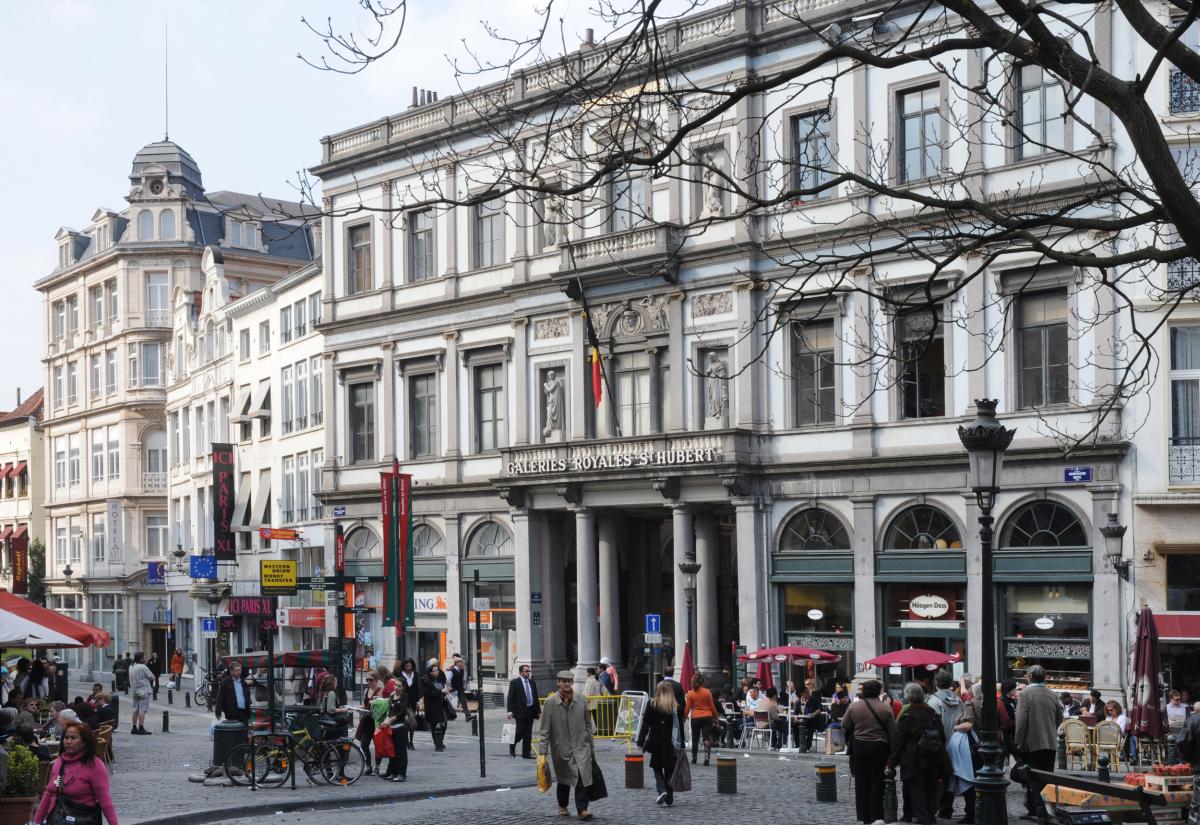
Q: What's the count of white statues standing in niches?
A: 4